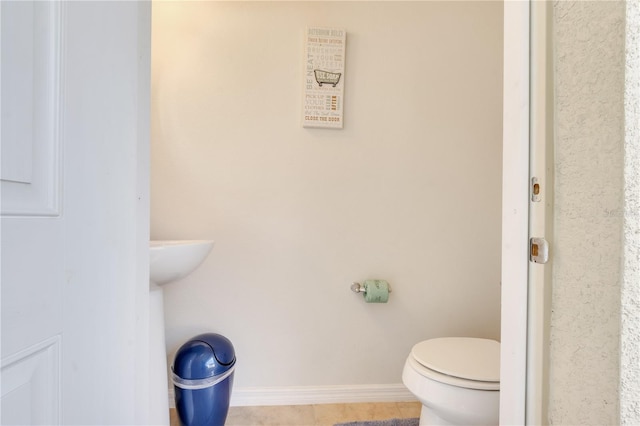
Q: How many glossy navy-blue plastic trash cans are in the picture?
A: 1